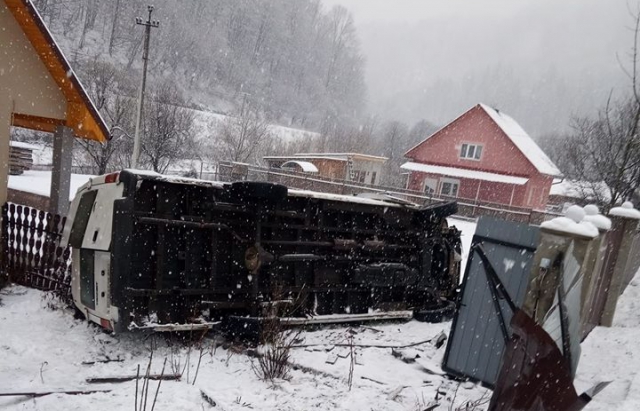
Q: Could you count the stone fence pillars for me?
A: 3